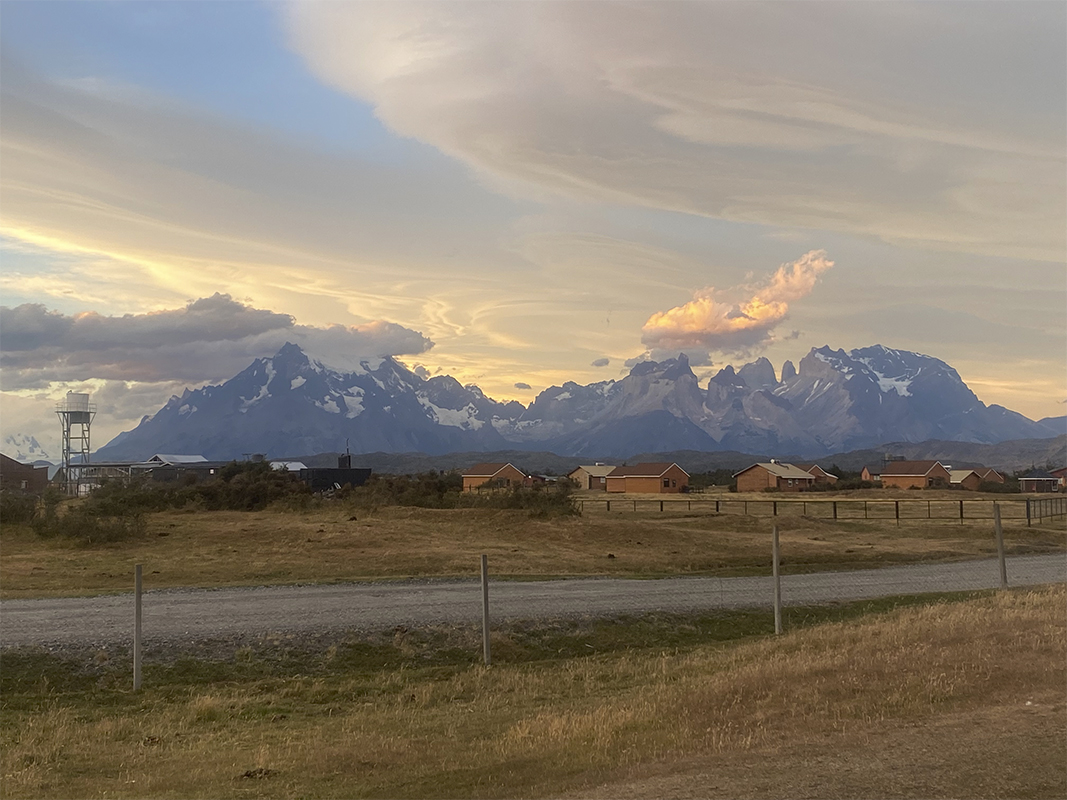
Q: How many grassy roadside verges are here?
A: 2